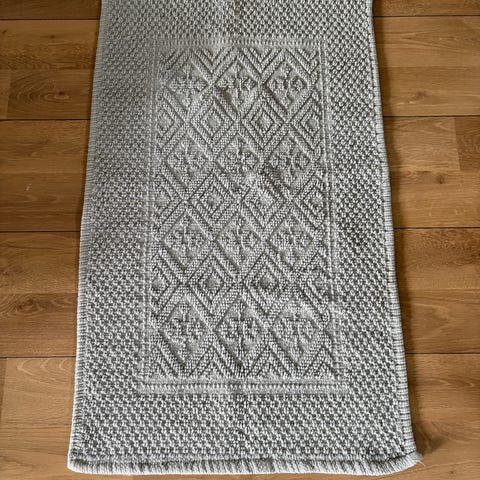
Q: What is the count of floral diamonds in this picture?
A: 12